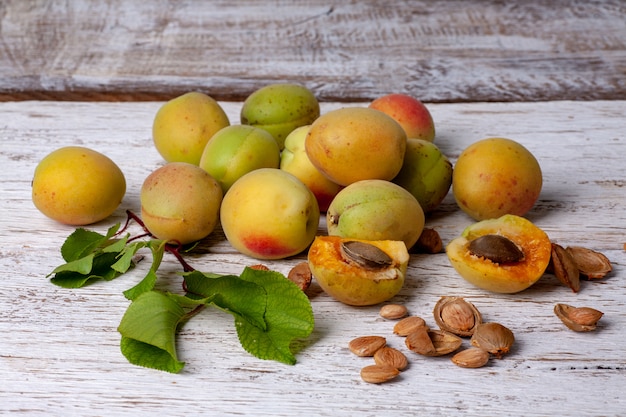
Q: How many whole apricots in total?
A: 12